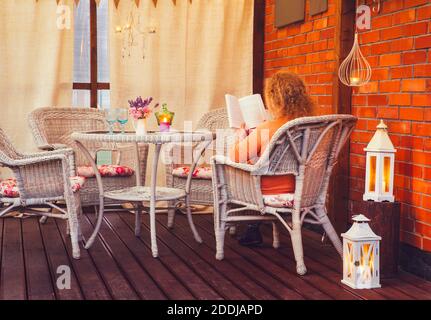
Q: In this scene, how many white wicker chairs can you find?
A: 4